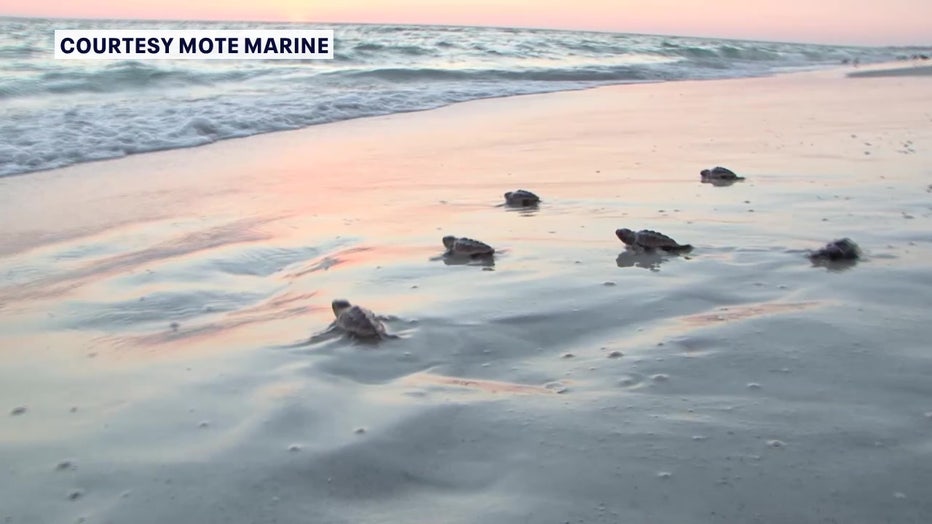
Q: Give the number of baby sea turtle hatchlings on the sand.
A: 6